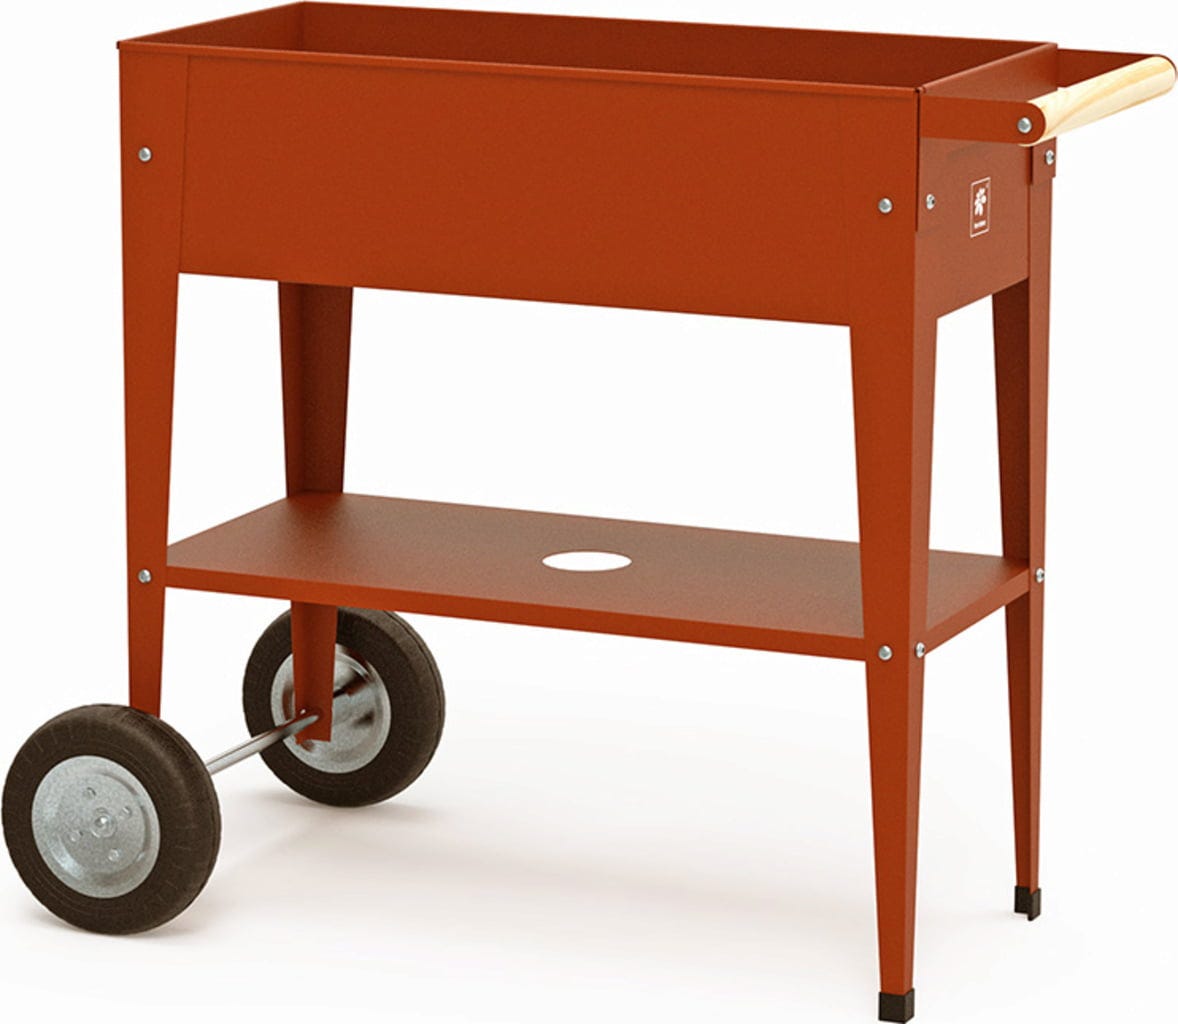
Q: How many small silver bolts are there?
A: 9